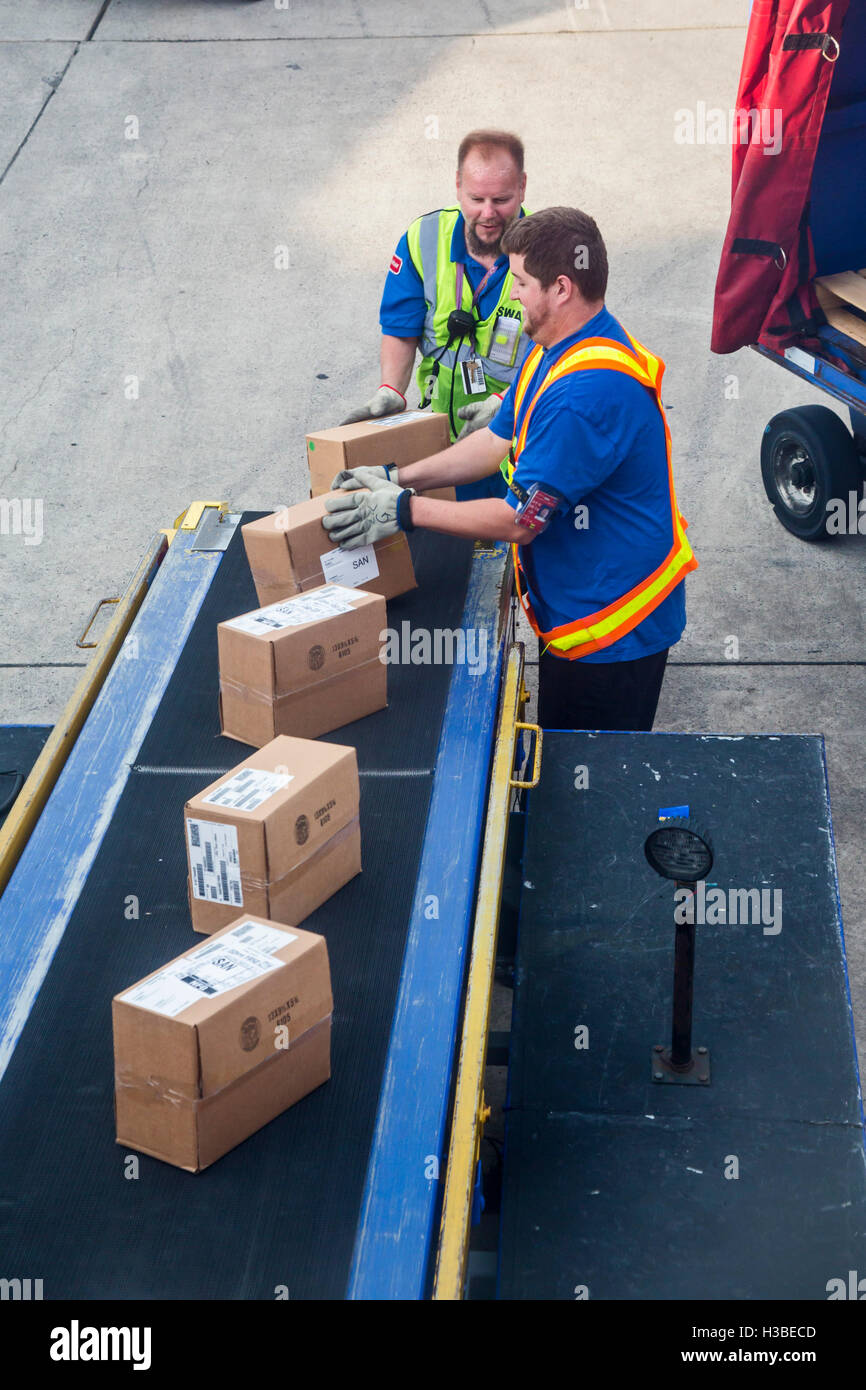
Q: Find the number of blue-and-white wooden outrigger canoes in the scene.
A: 0